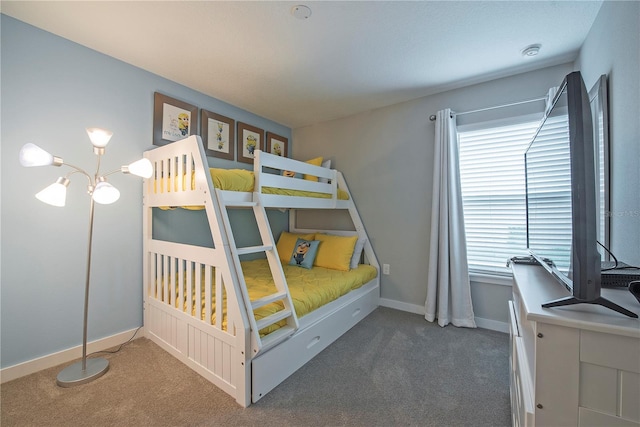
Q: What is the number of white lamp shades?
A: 5